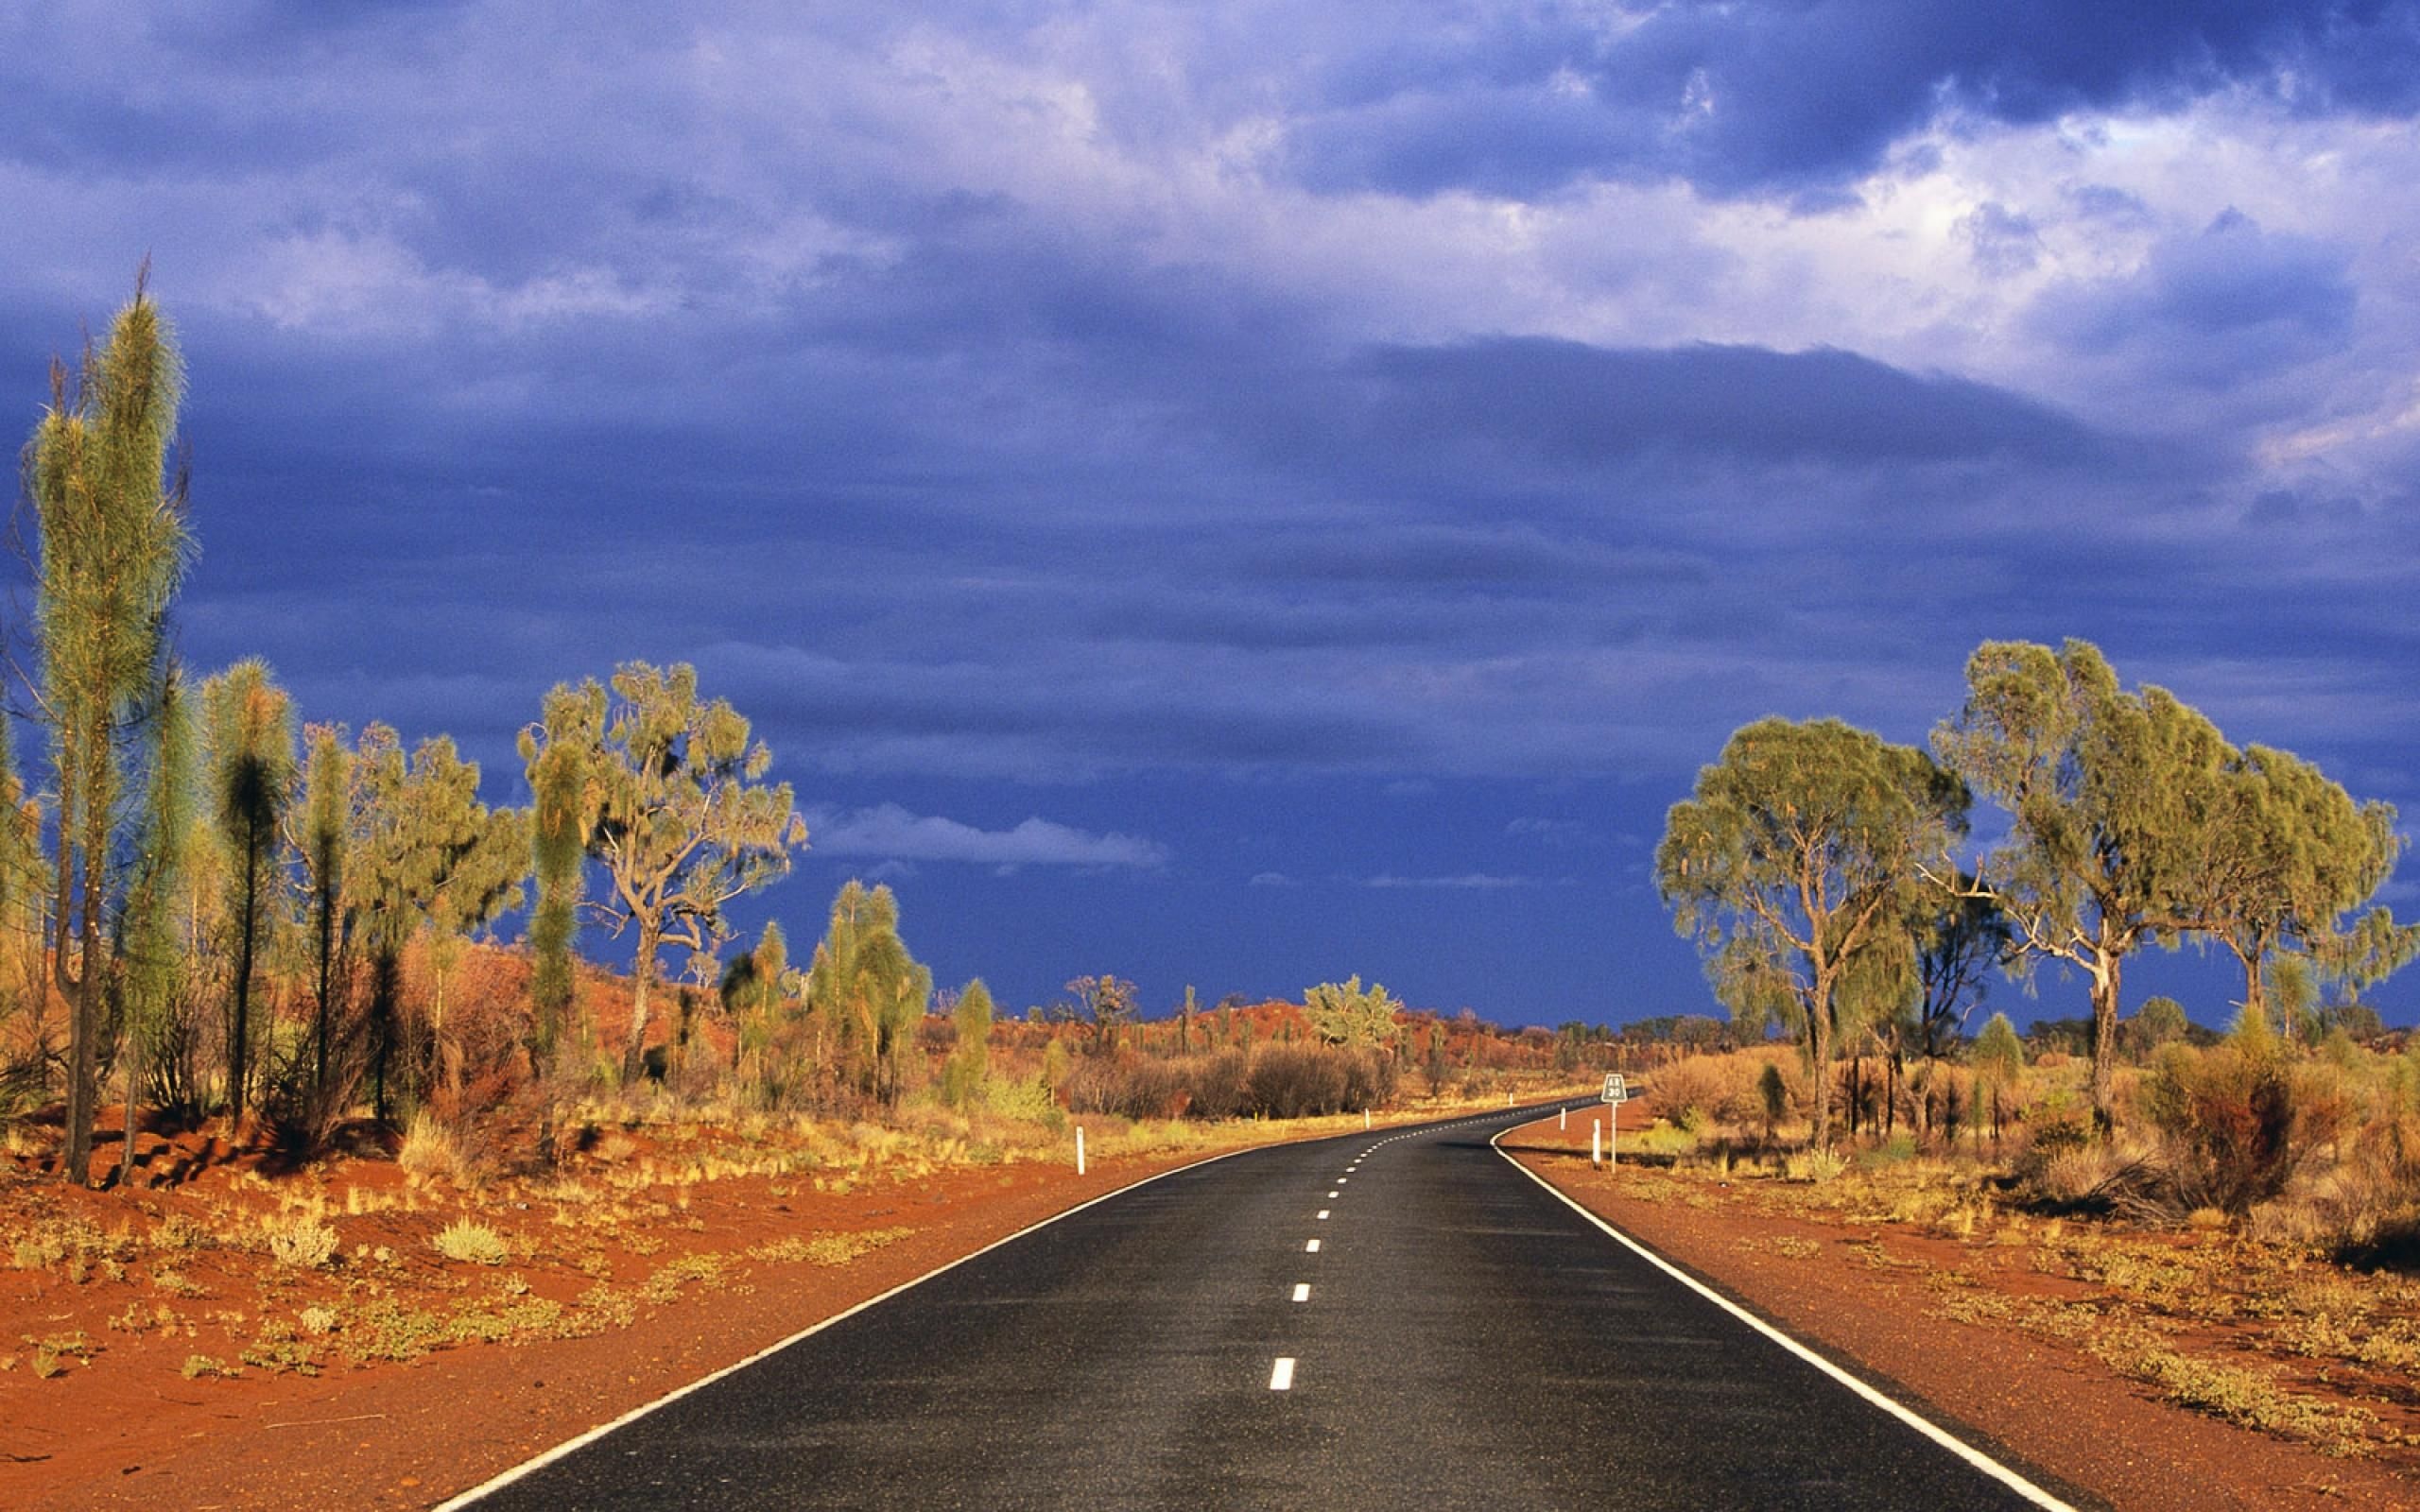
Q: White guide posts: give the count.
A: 5